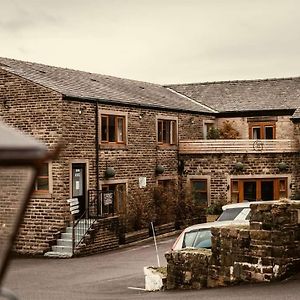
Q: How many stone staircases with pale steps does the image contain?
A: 1